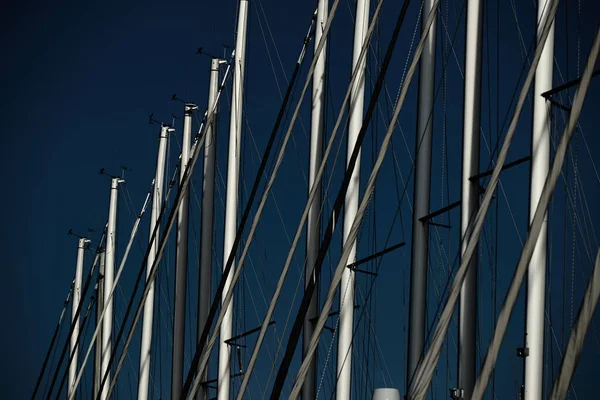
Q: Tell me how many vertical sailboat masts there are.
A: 12